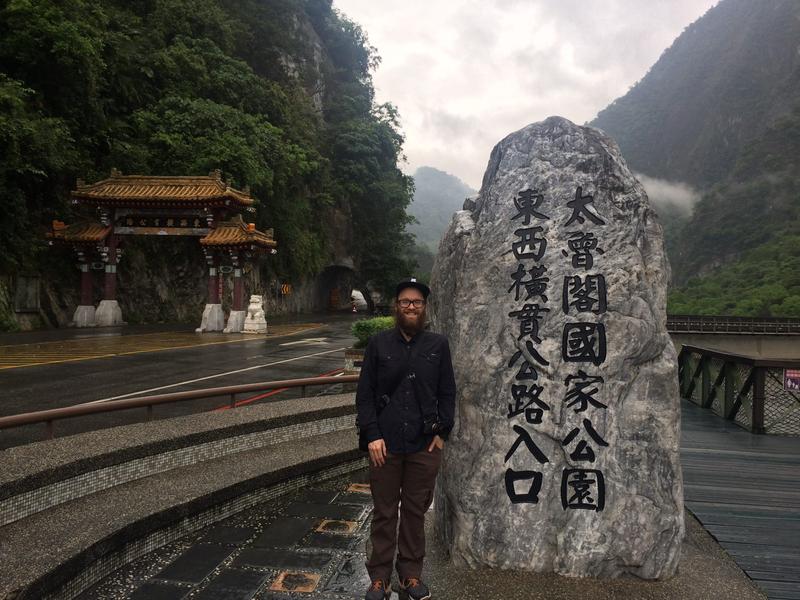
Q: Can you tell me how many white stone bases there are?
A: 4